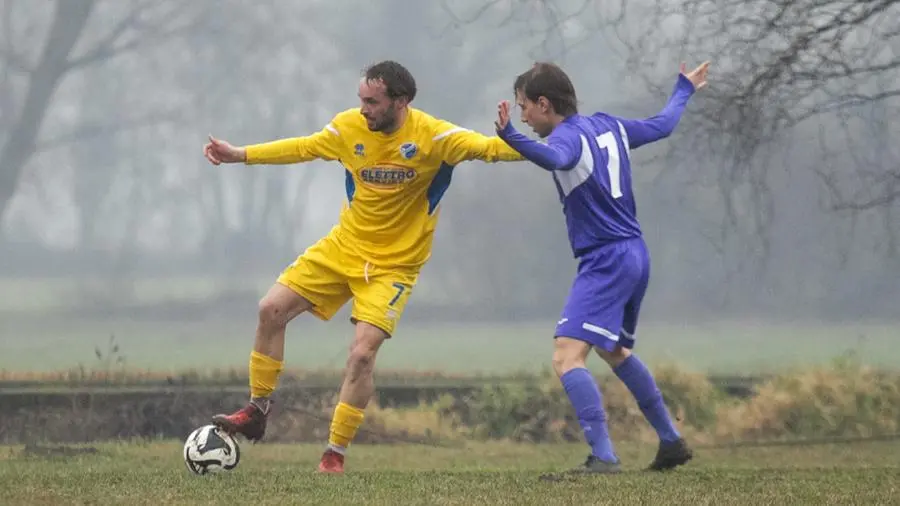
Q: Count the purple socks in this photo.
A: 2